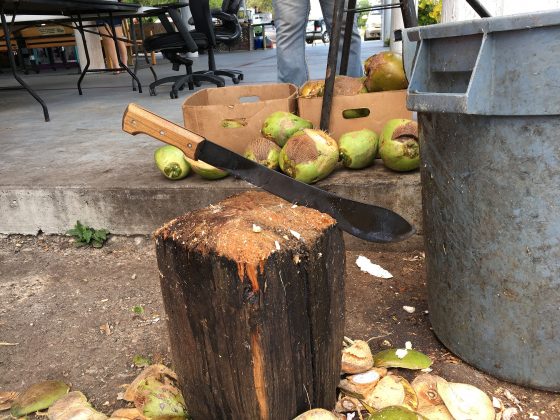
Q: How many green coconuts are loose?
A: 7